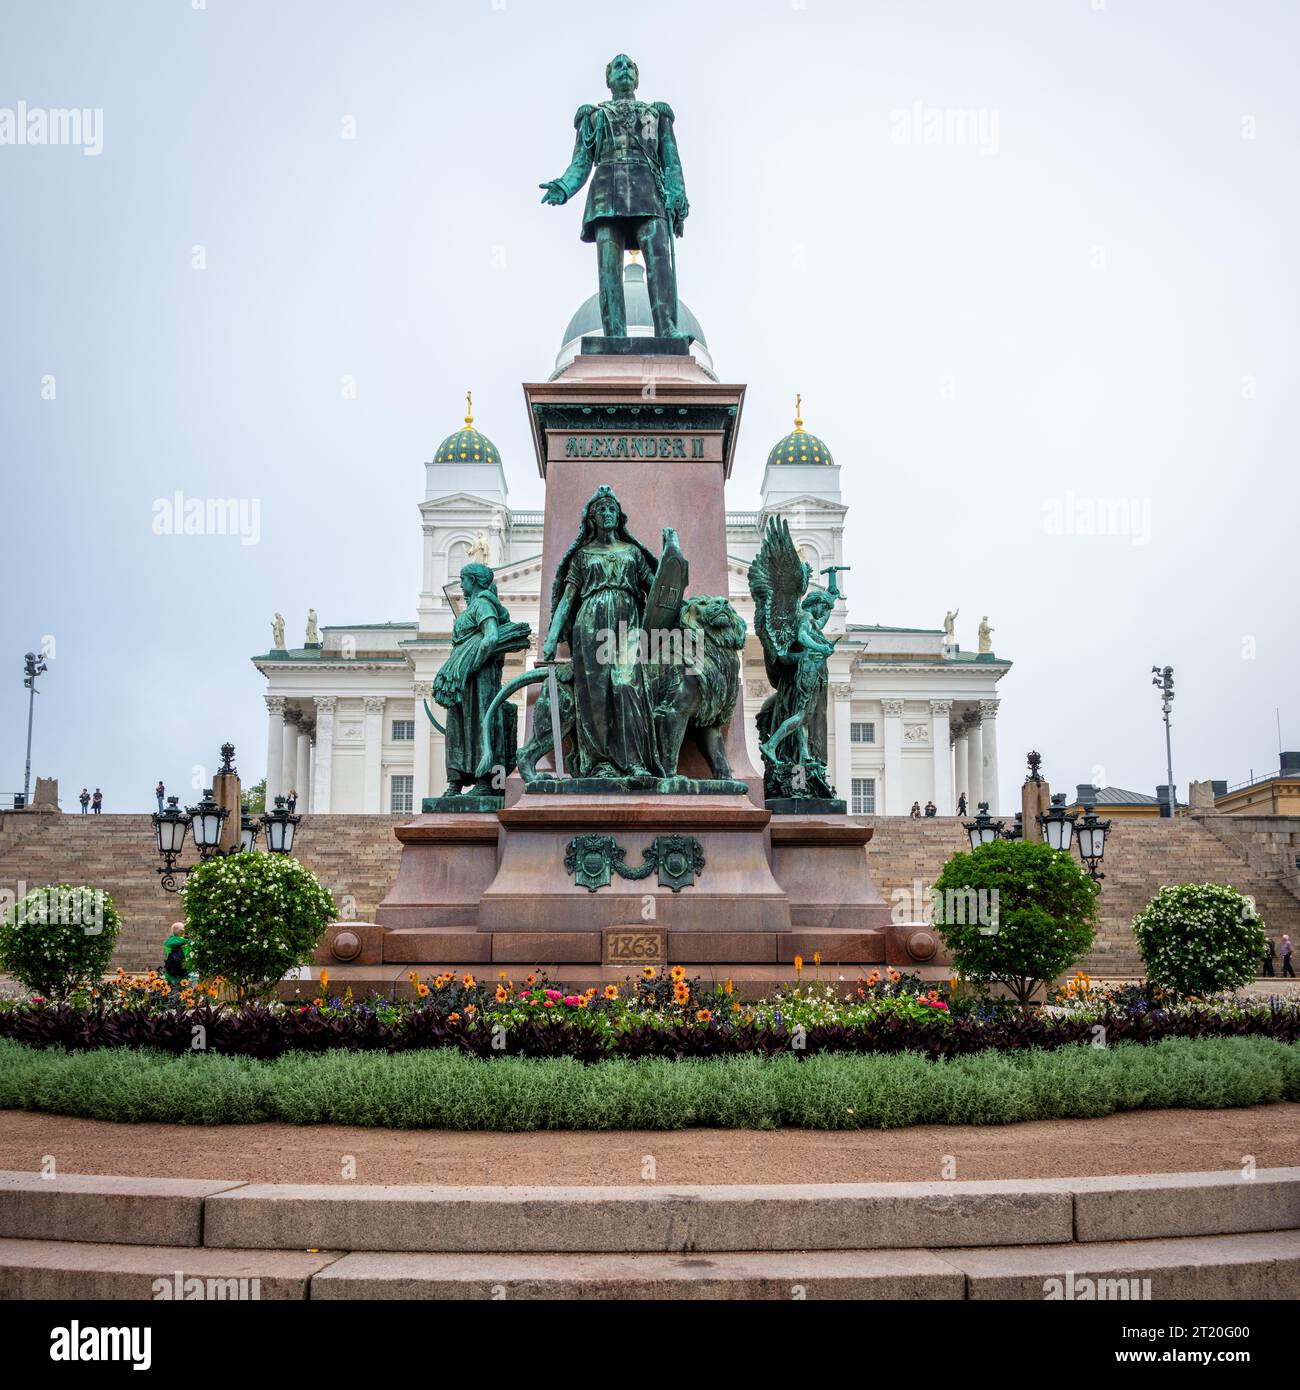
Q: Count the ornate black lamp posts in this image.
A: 2